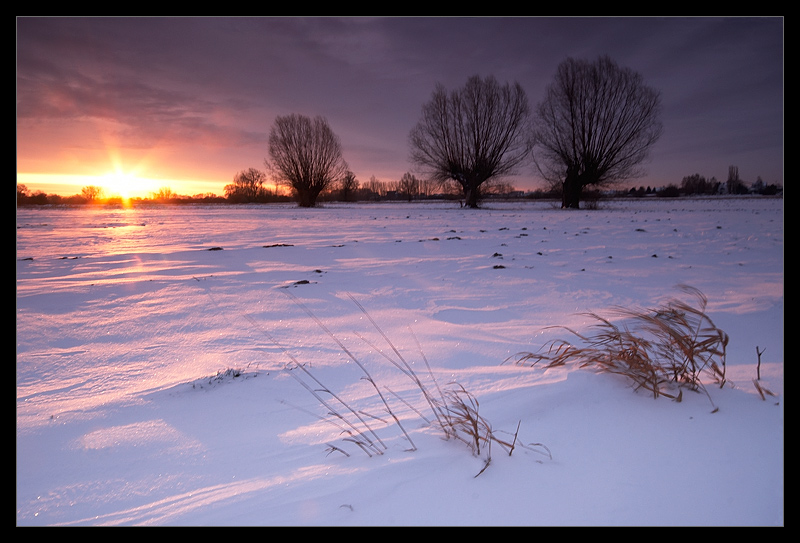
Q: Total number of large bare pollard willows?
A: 3